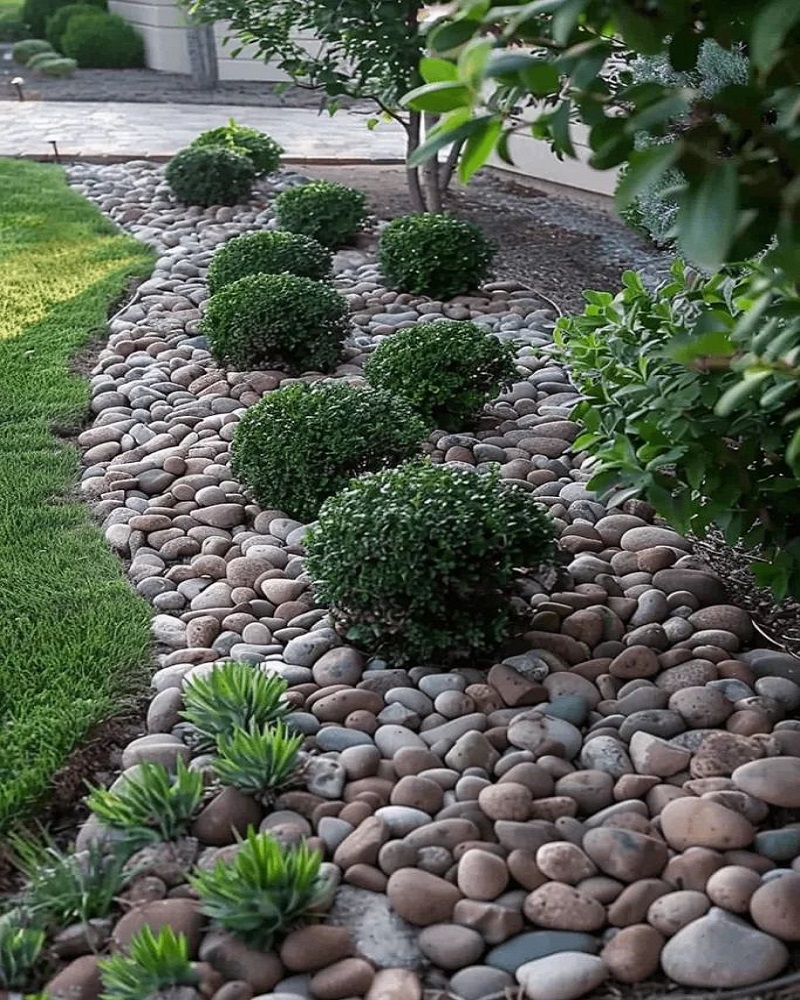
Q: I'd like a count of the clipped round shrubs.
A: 9